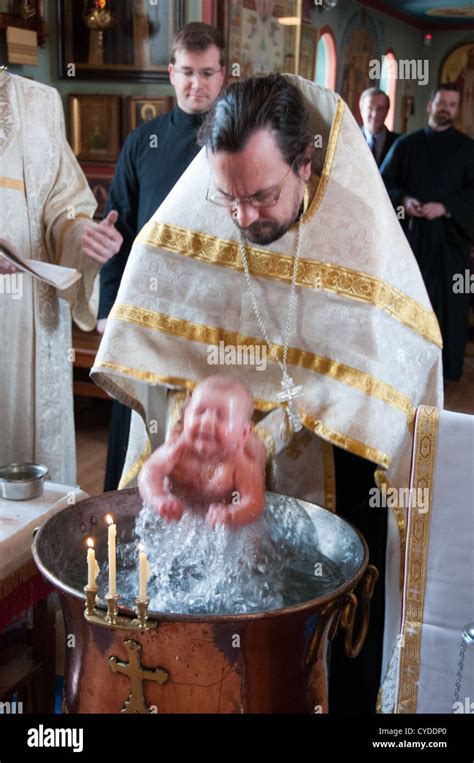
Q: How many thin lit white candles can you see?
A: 3